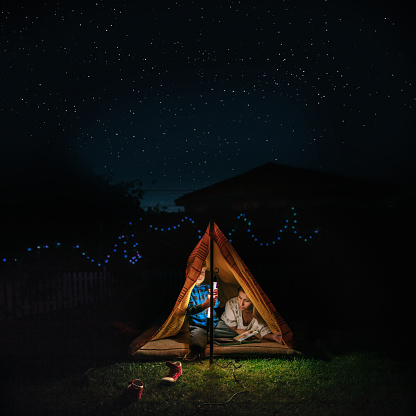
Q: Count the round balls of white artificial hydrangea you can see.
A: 0